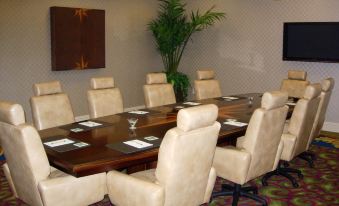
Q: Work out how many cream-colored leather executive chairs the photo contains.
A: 10